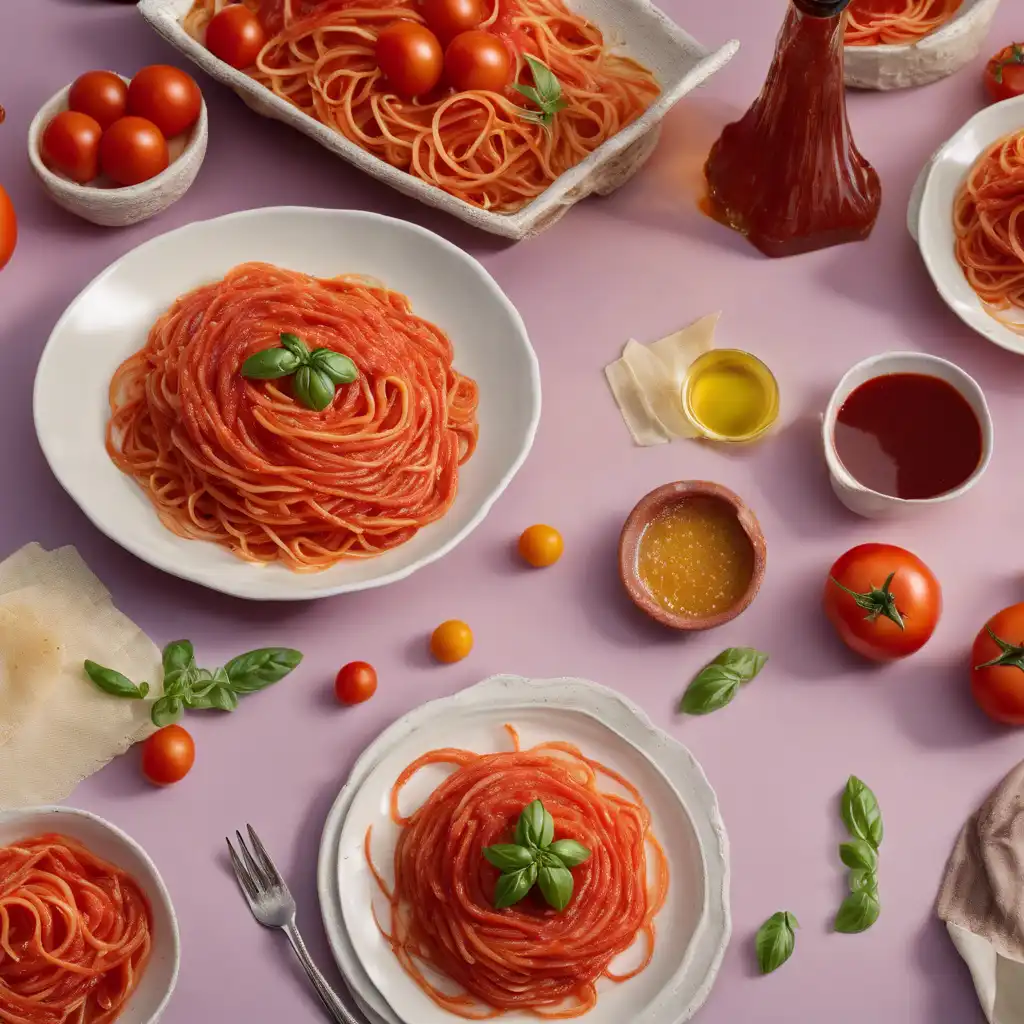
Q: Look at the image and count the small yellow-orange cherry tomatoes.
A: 2